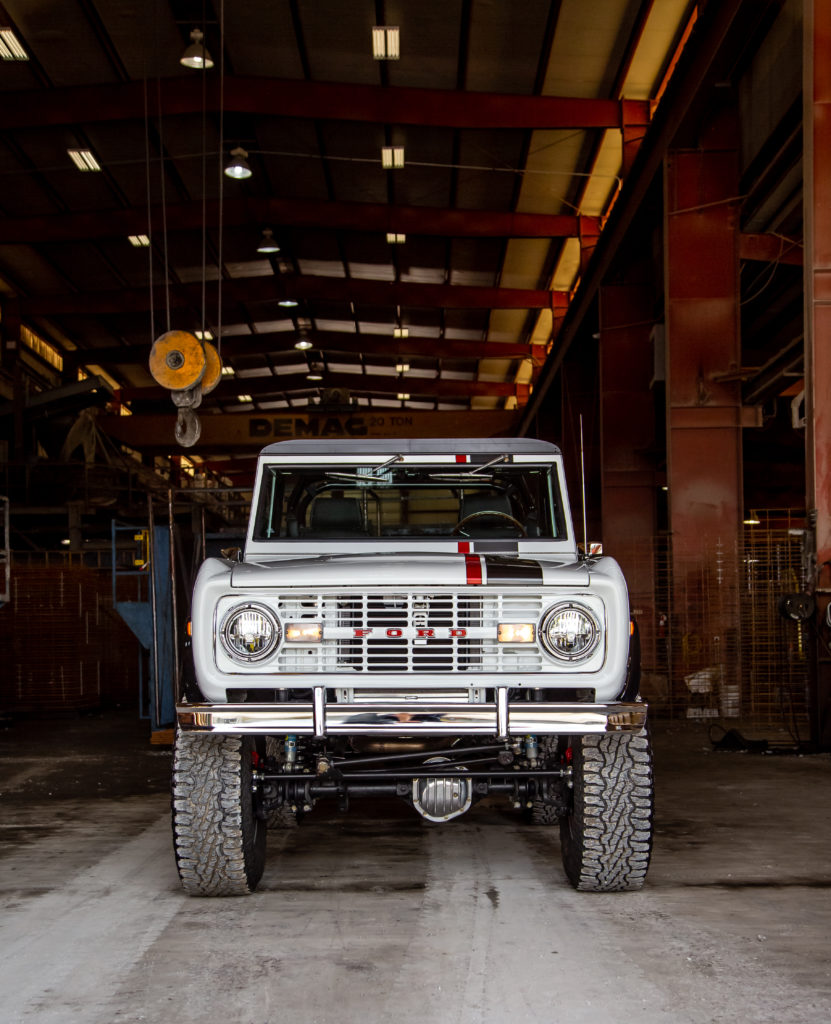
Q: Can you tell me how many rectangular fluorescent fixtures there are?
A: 12